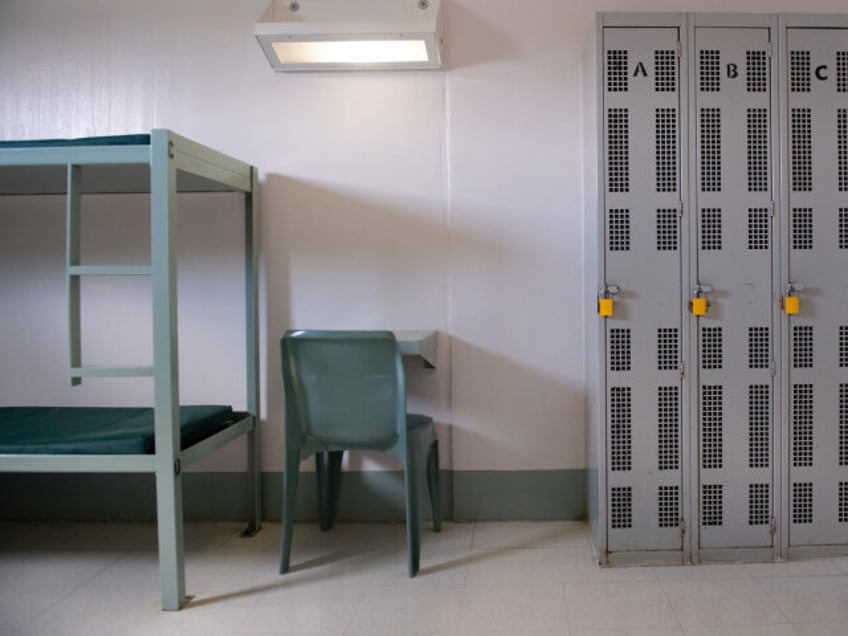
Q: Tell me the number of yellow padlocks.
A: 3